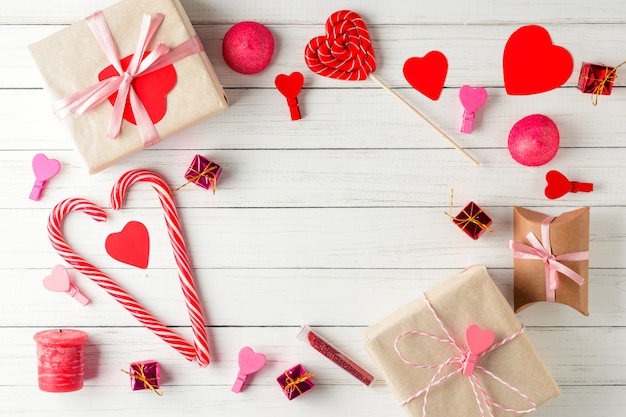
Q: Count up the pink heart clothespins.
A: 5